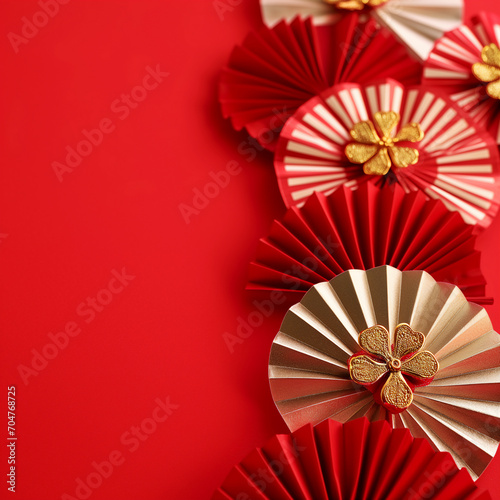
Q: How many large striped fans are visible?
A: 2